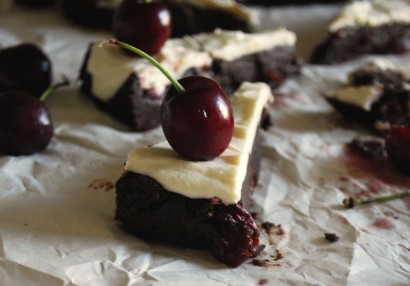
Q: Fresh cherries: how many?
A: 5